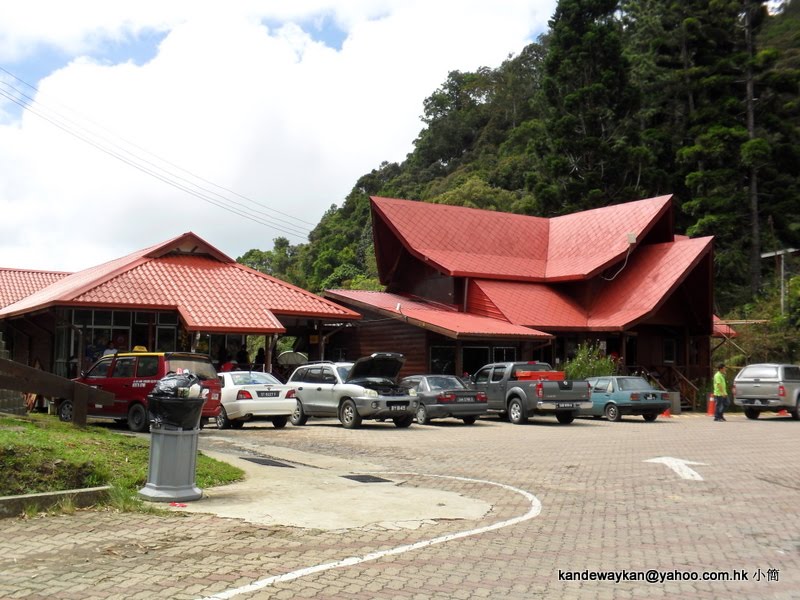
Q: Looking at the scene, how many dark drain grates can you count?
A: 2